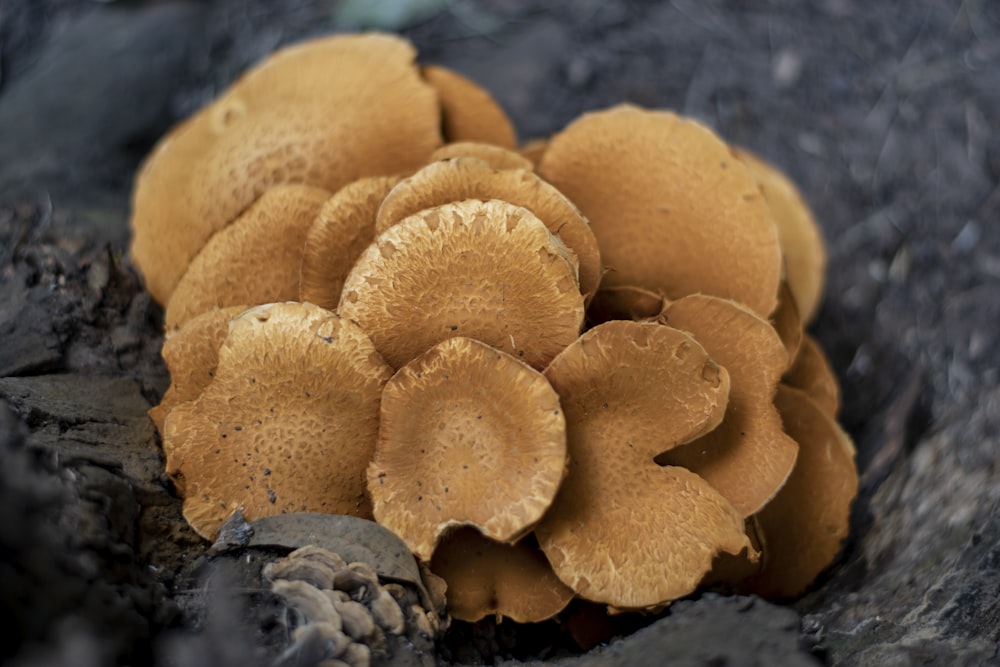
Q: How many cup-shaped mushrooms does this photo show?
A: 0